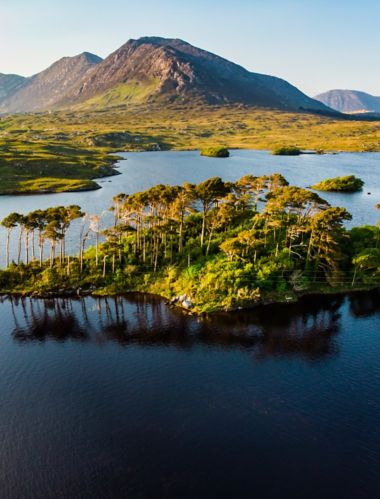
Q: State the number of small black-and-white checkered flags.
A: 0